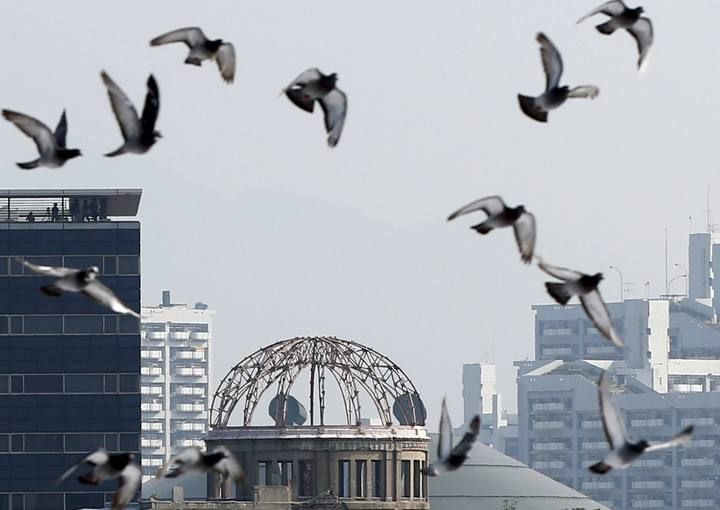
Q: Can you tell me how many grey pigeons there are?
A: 13